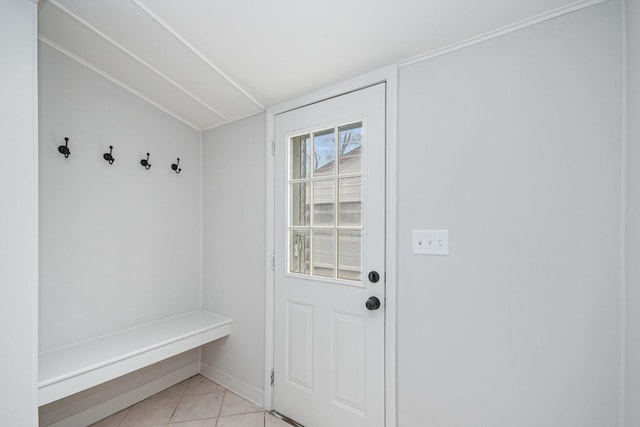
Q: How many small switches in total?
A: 3